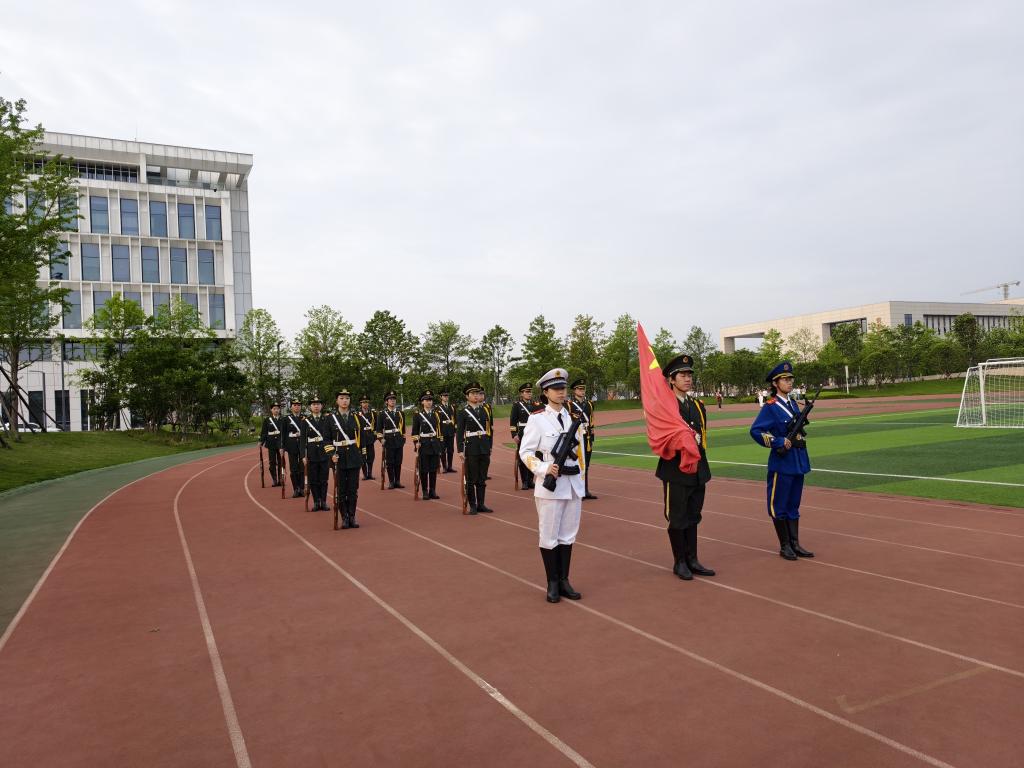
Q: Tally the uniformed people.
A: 15